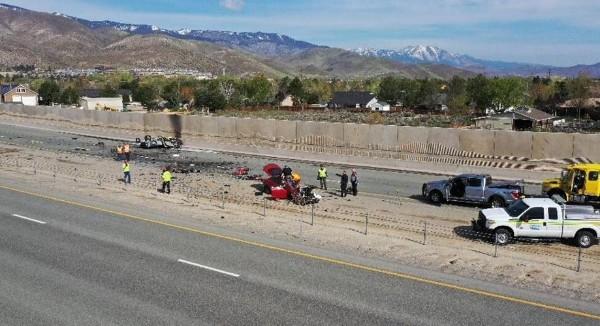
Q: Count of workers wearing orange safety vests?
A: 2